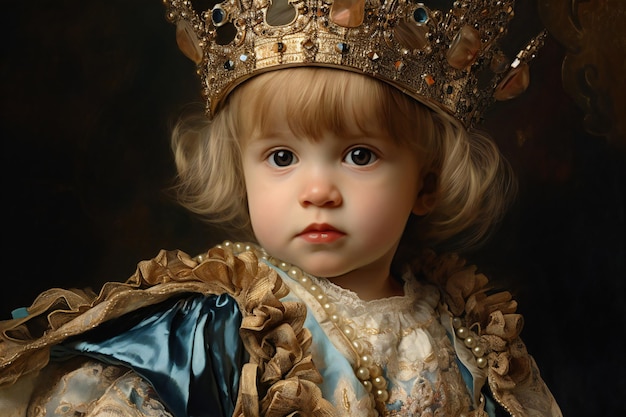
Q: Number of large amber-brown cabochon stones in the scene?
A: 4